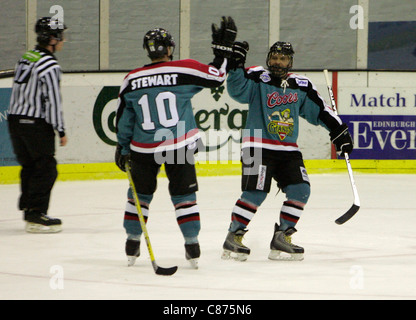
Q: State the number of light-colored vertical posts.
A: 5